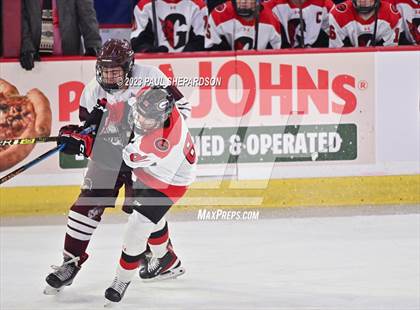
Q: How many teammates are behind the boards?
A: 5